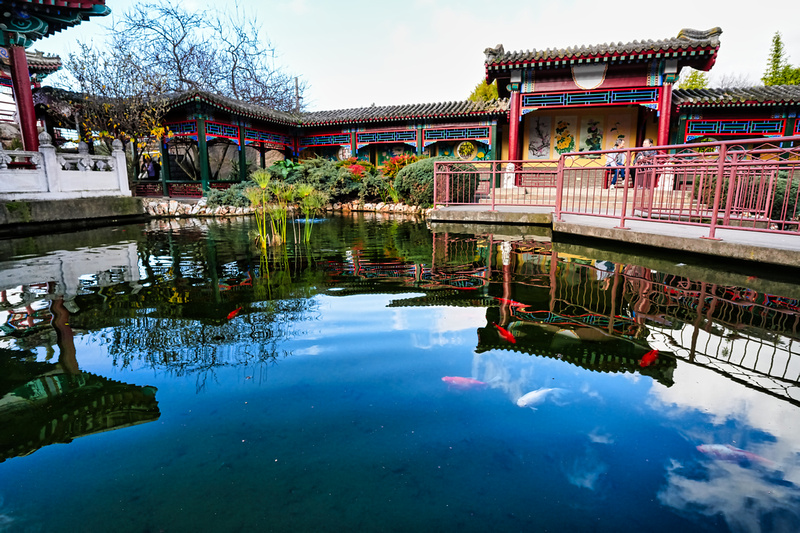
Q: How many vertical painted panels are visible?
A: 4